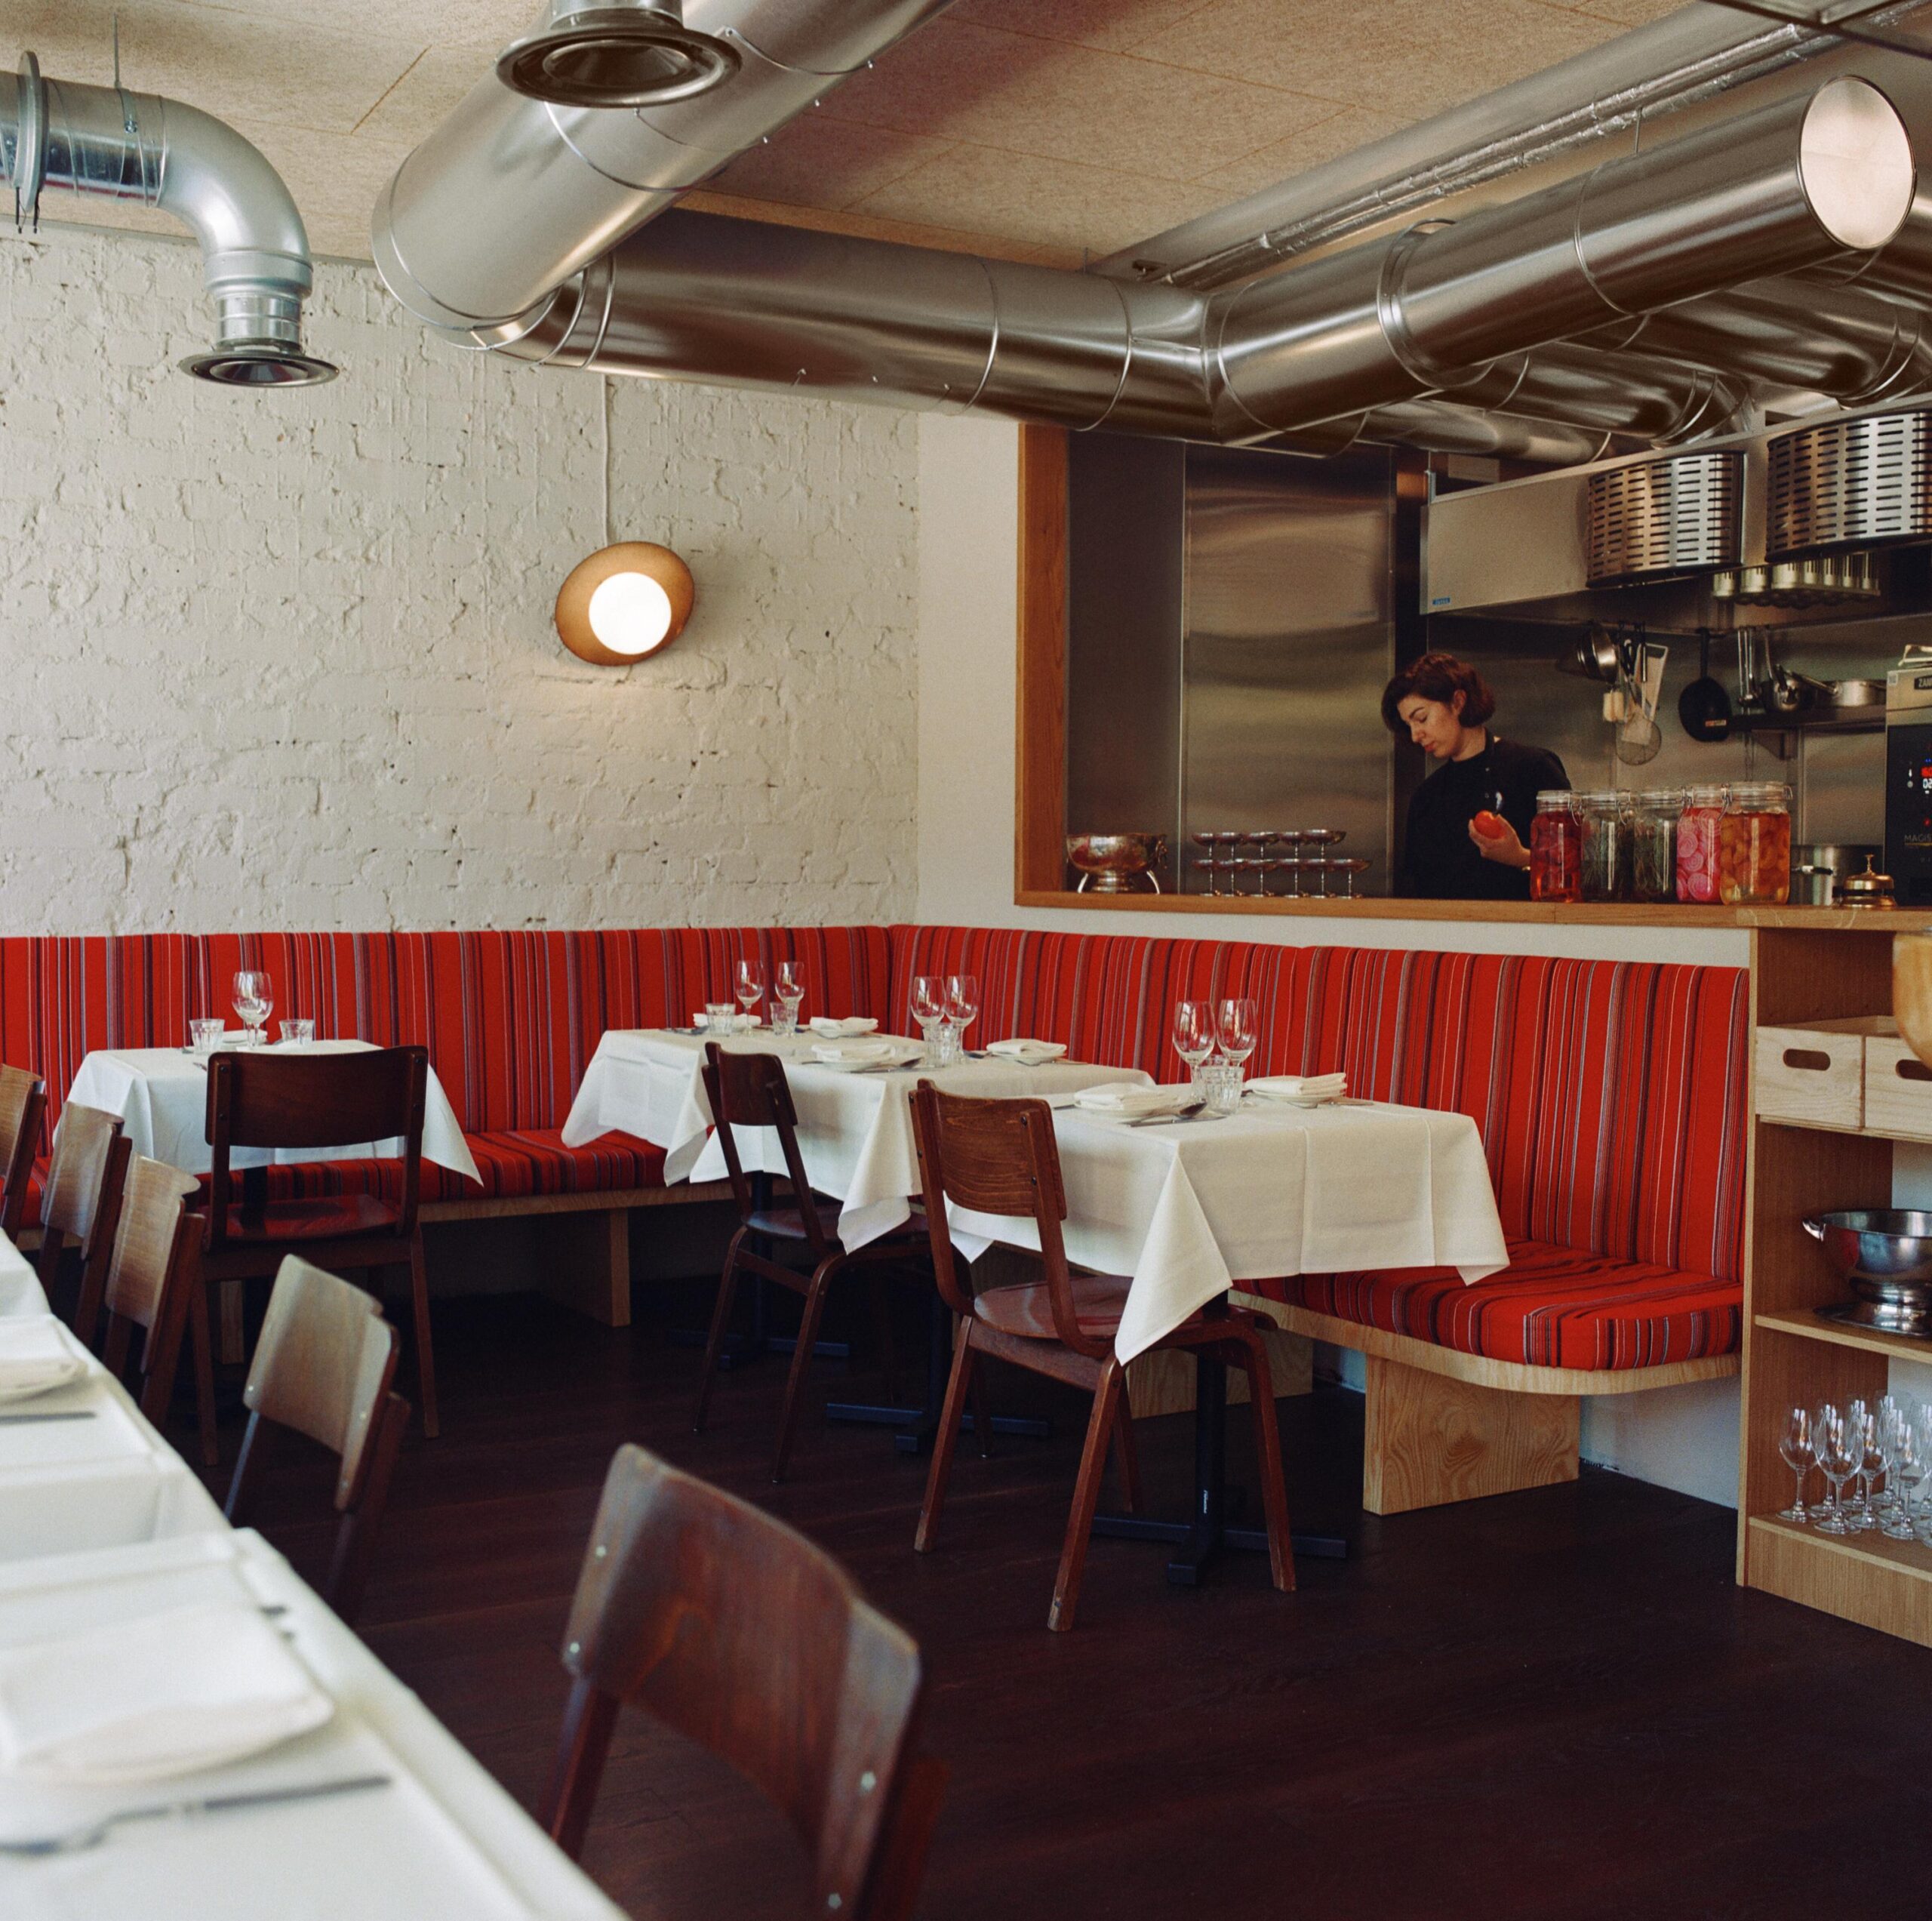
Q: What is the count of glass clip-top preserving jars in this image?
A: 5